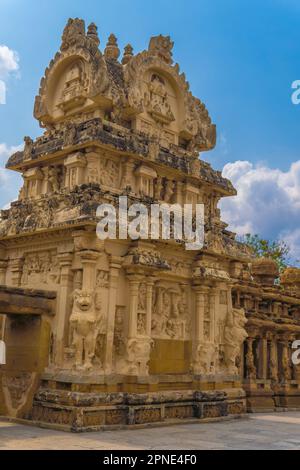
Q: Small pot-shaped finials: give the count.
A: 3